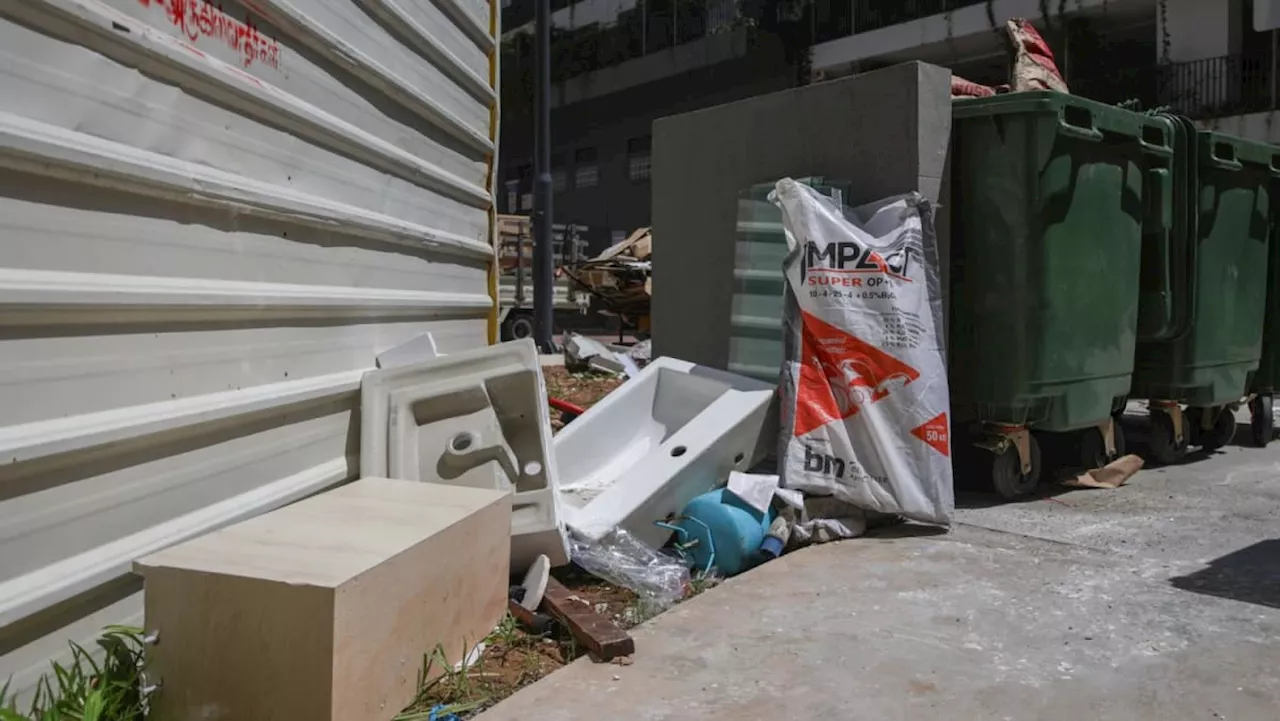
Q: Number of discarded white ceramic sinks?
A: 2